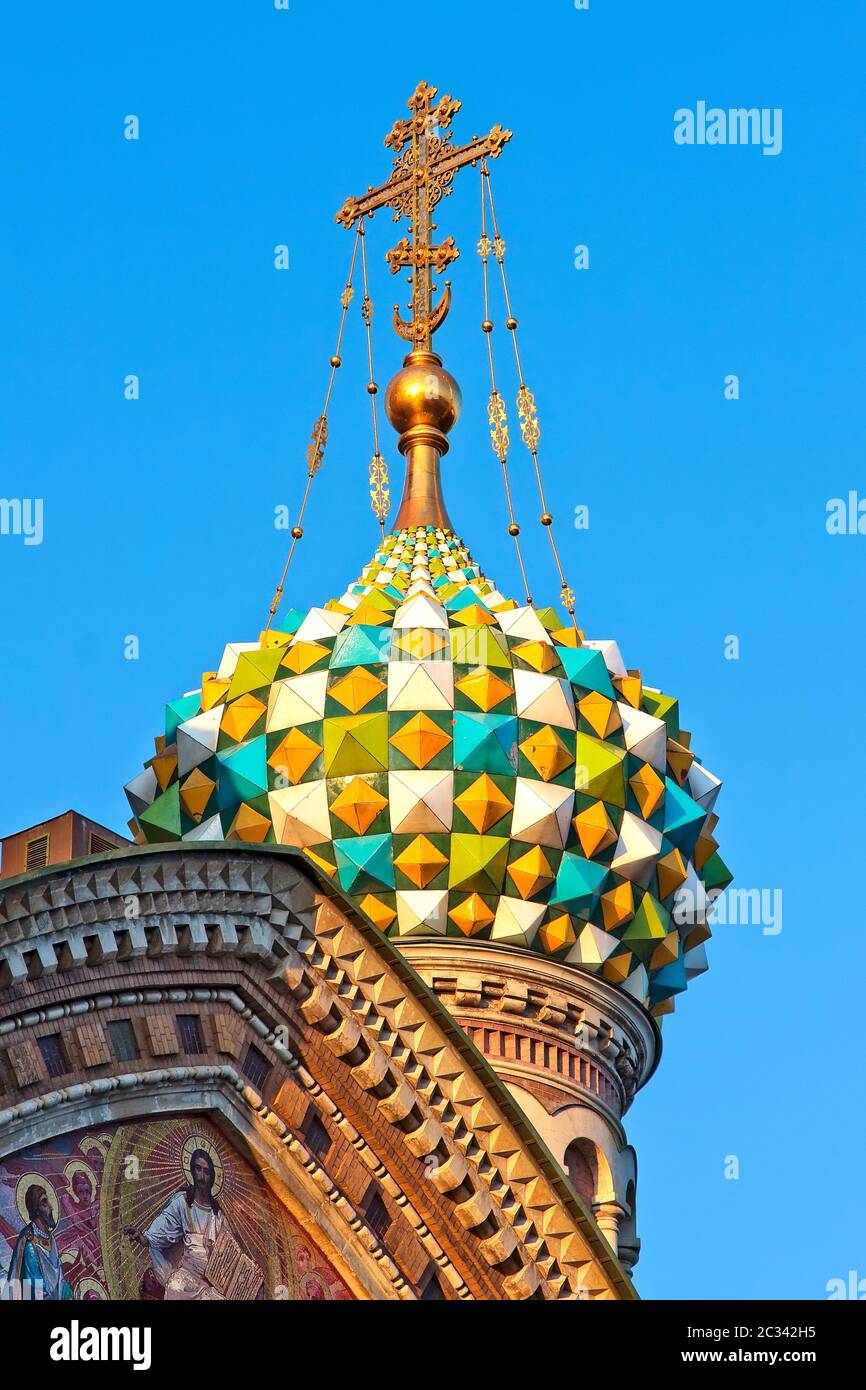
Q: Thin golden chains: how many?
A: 4